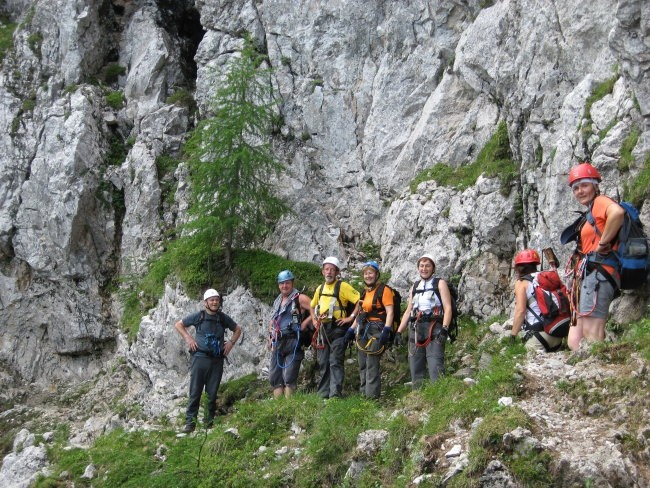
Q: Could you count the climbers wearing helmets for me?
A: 7